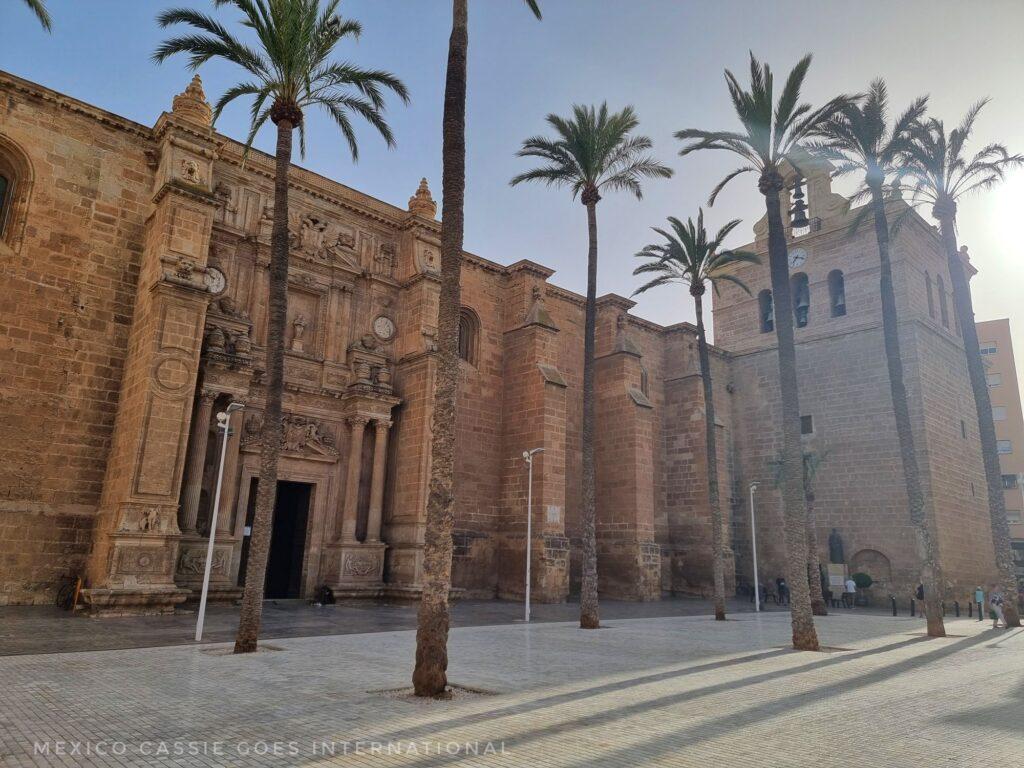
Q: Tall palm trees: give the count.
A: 7